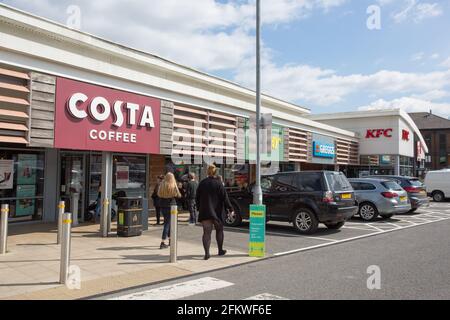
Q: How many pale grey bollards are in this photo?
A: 5